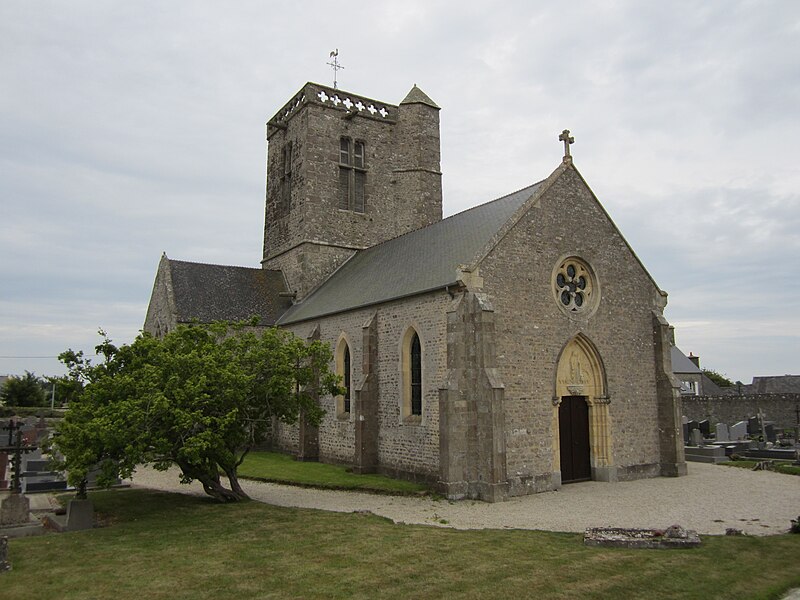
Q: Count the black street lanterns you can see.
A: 0